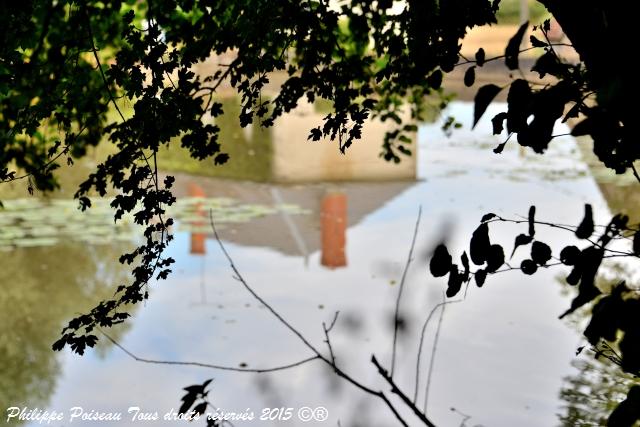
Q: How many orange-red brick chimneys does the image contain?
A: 2